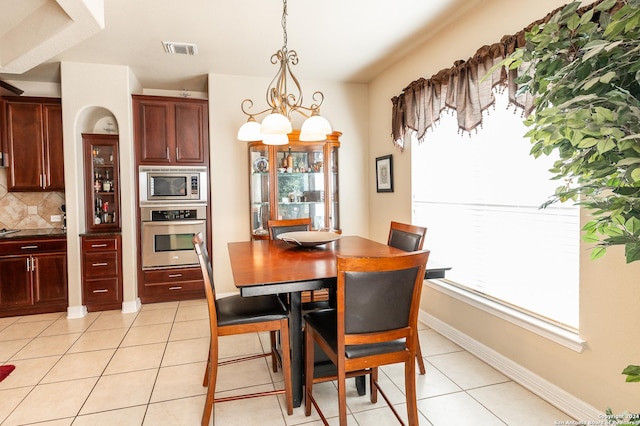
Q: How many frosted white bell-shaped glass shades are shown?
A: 5